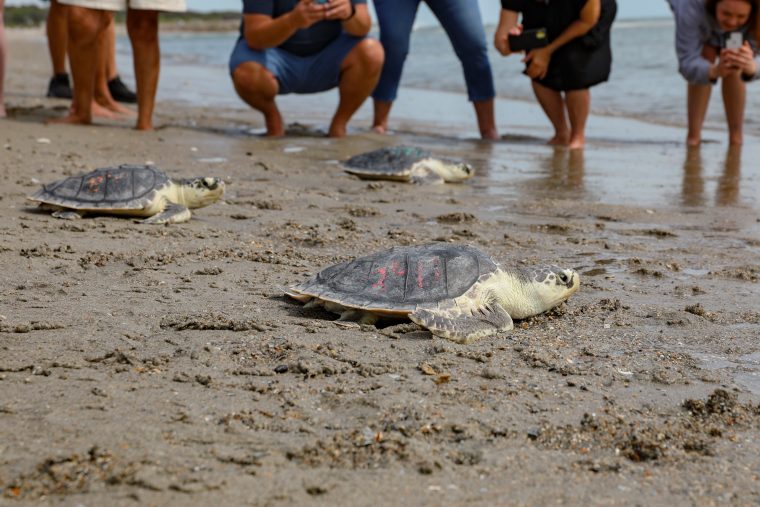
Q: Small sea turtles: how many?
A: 3